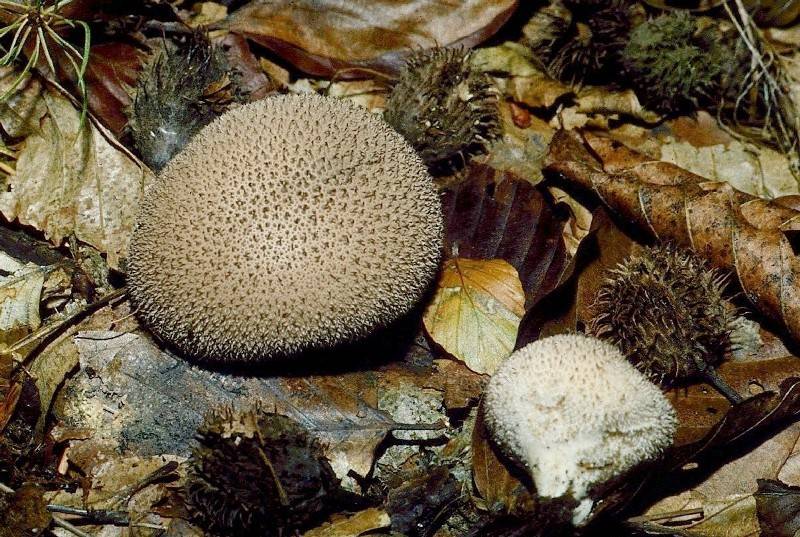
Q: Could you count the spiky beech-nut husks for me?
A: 6